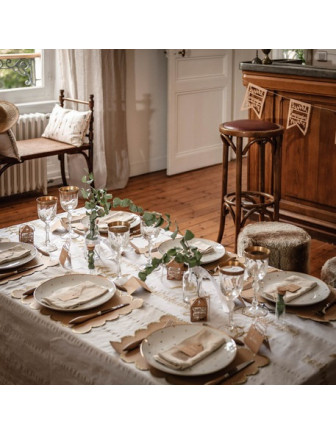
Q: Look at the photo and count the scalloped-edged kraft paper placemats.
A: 6